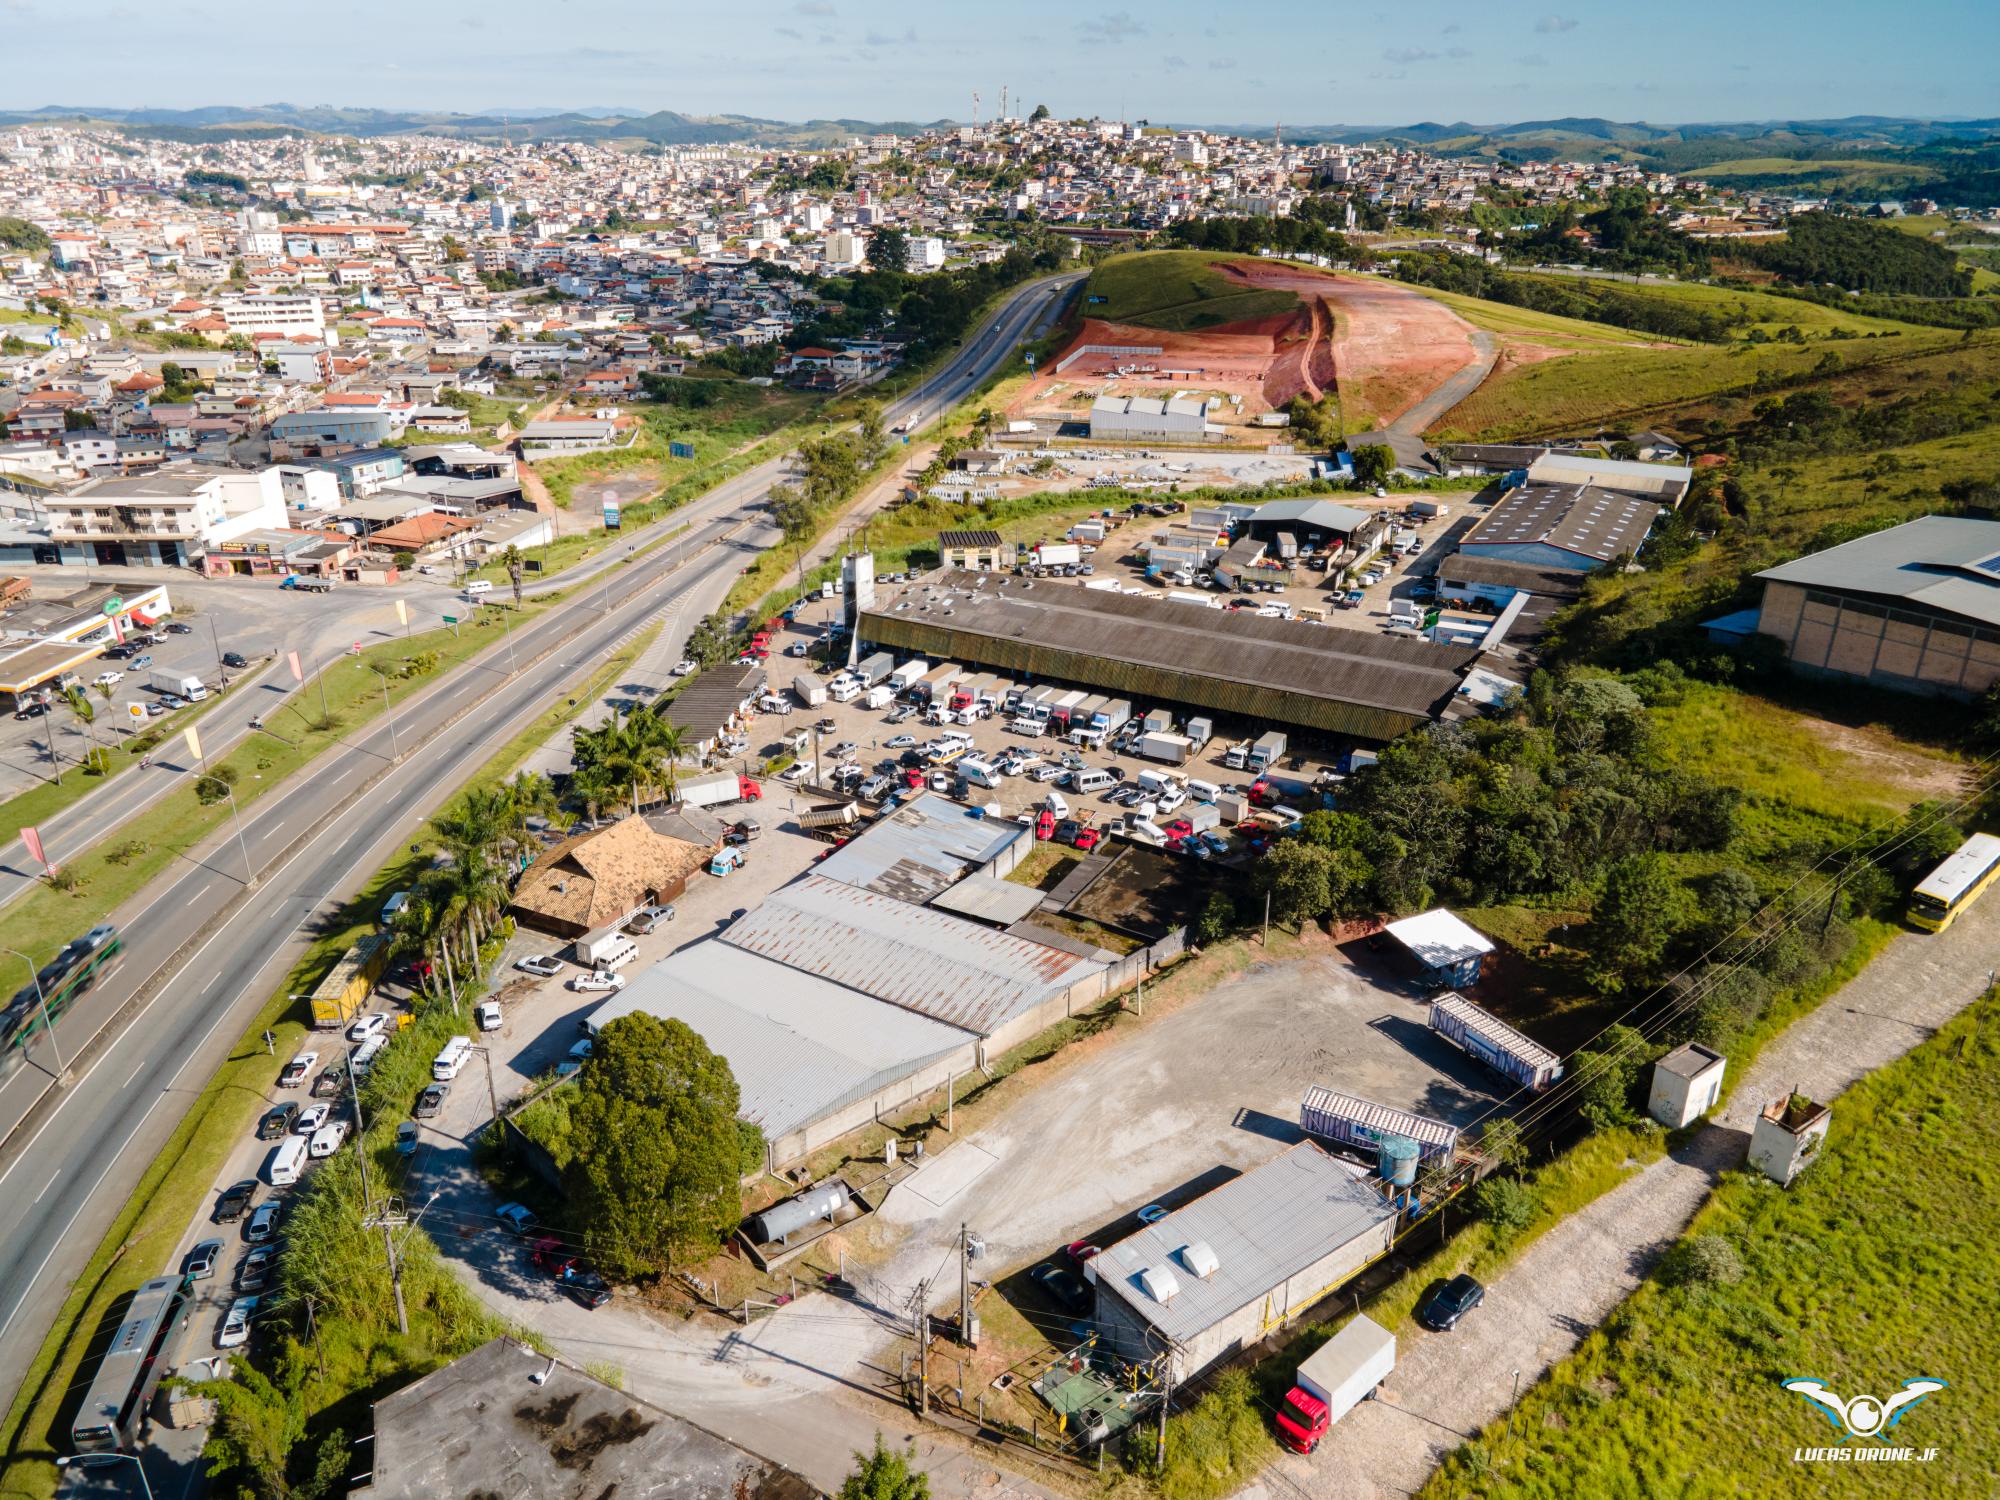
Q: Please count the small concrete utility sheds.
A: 2